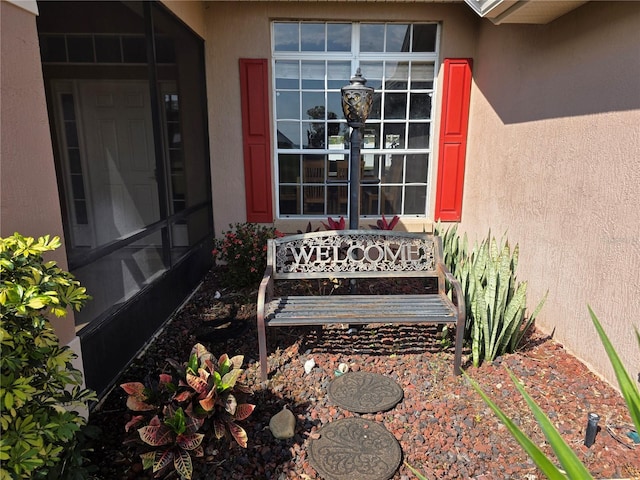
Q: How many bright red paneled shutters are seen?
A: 2